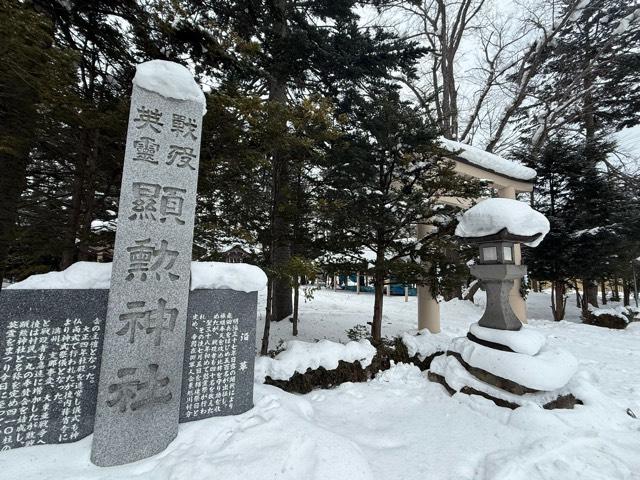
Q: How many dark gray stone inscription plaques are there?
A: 2